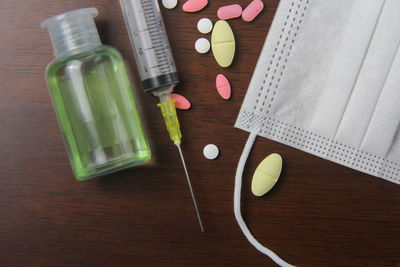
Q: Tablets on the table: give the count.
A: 11